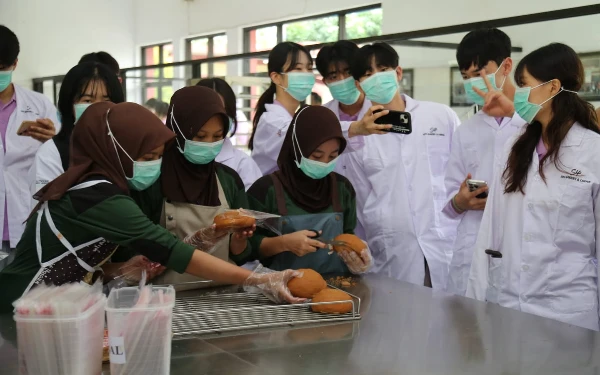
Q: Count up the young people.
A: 12